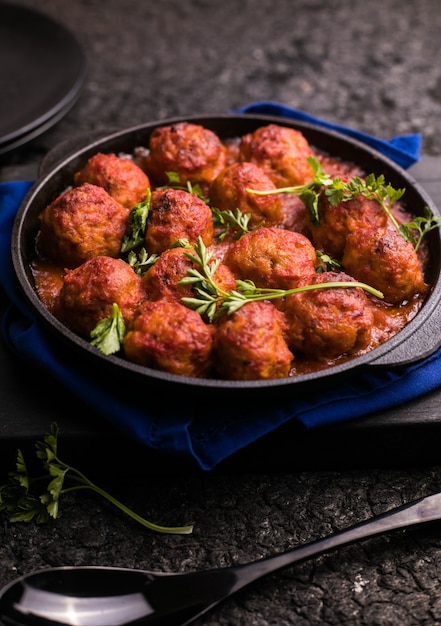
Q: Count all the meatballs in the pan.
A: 14